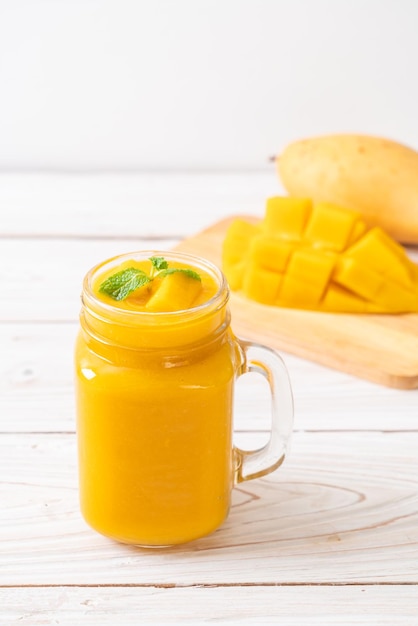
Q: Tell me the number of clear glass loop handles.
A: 1